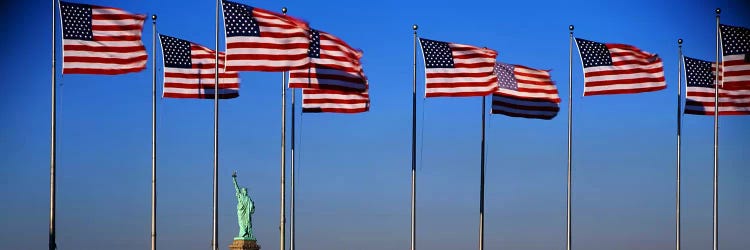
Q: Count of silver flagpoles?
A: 10